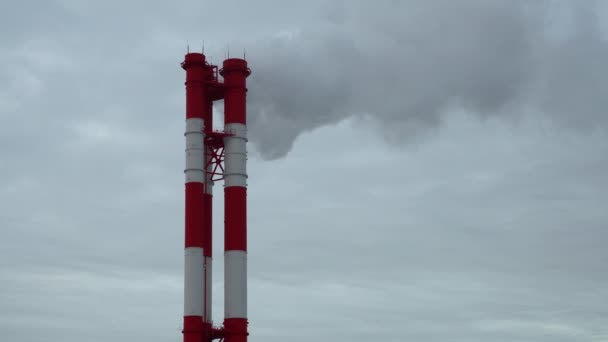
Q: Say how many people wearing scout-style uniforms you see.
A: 0